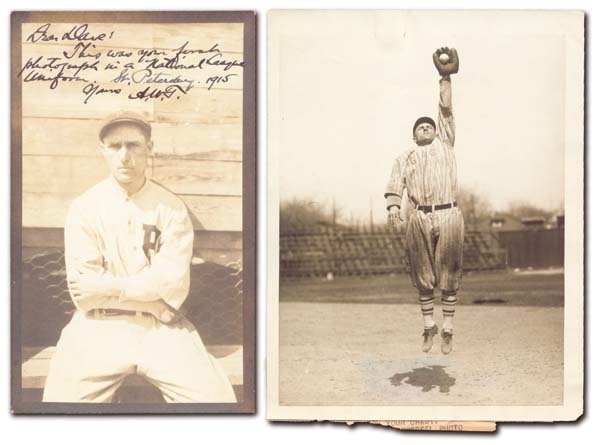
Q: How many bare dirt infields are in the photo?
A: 1